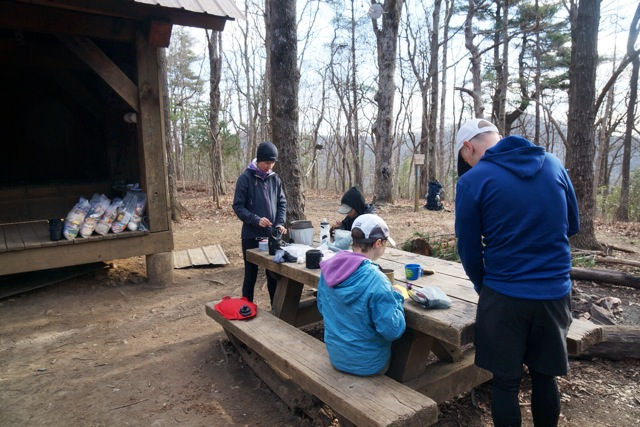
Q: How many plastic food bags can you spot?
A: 5